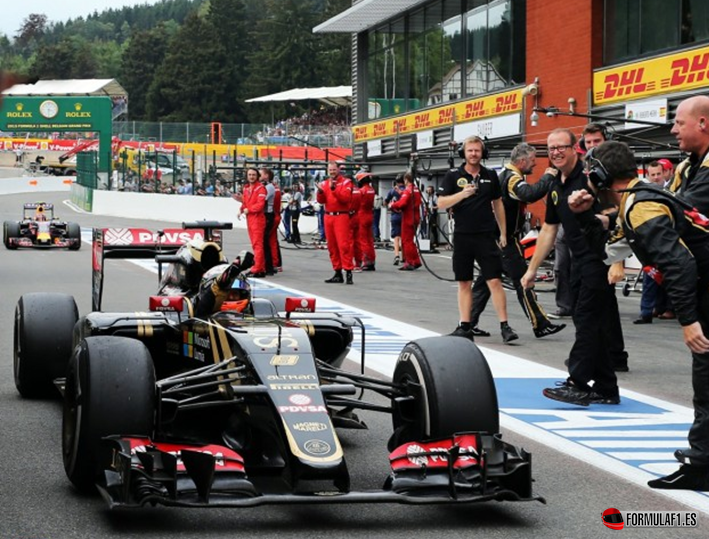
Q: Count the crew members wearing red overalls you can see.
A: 6